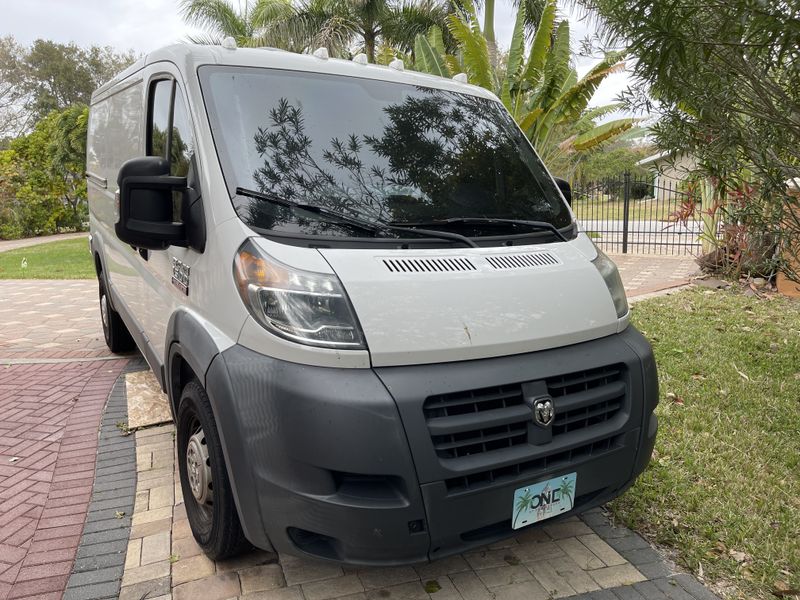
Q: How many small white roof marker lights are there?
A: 5